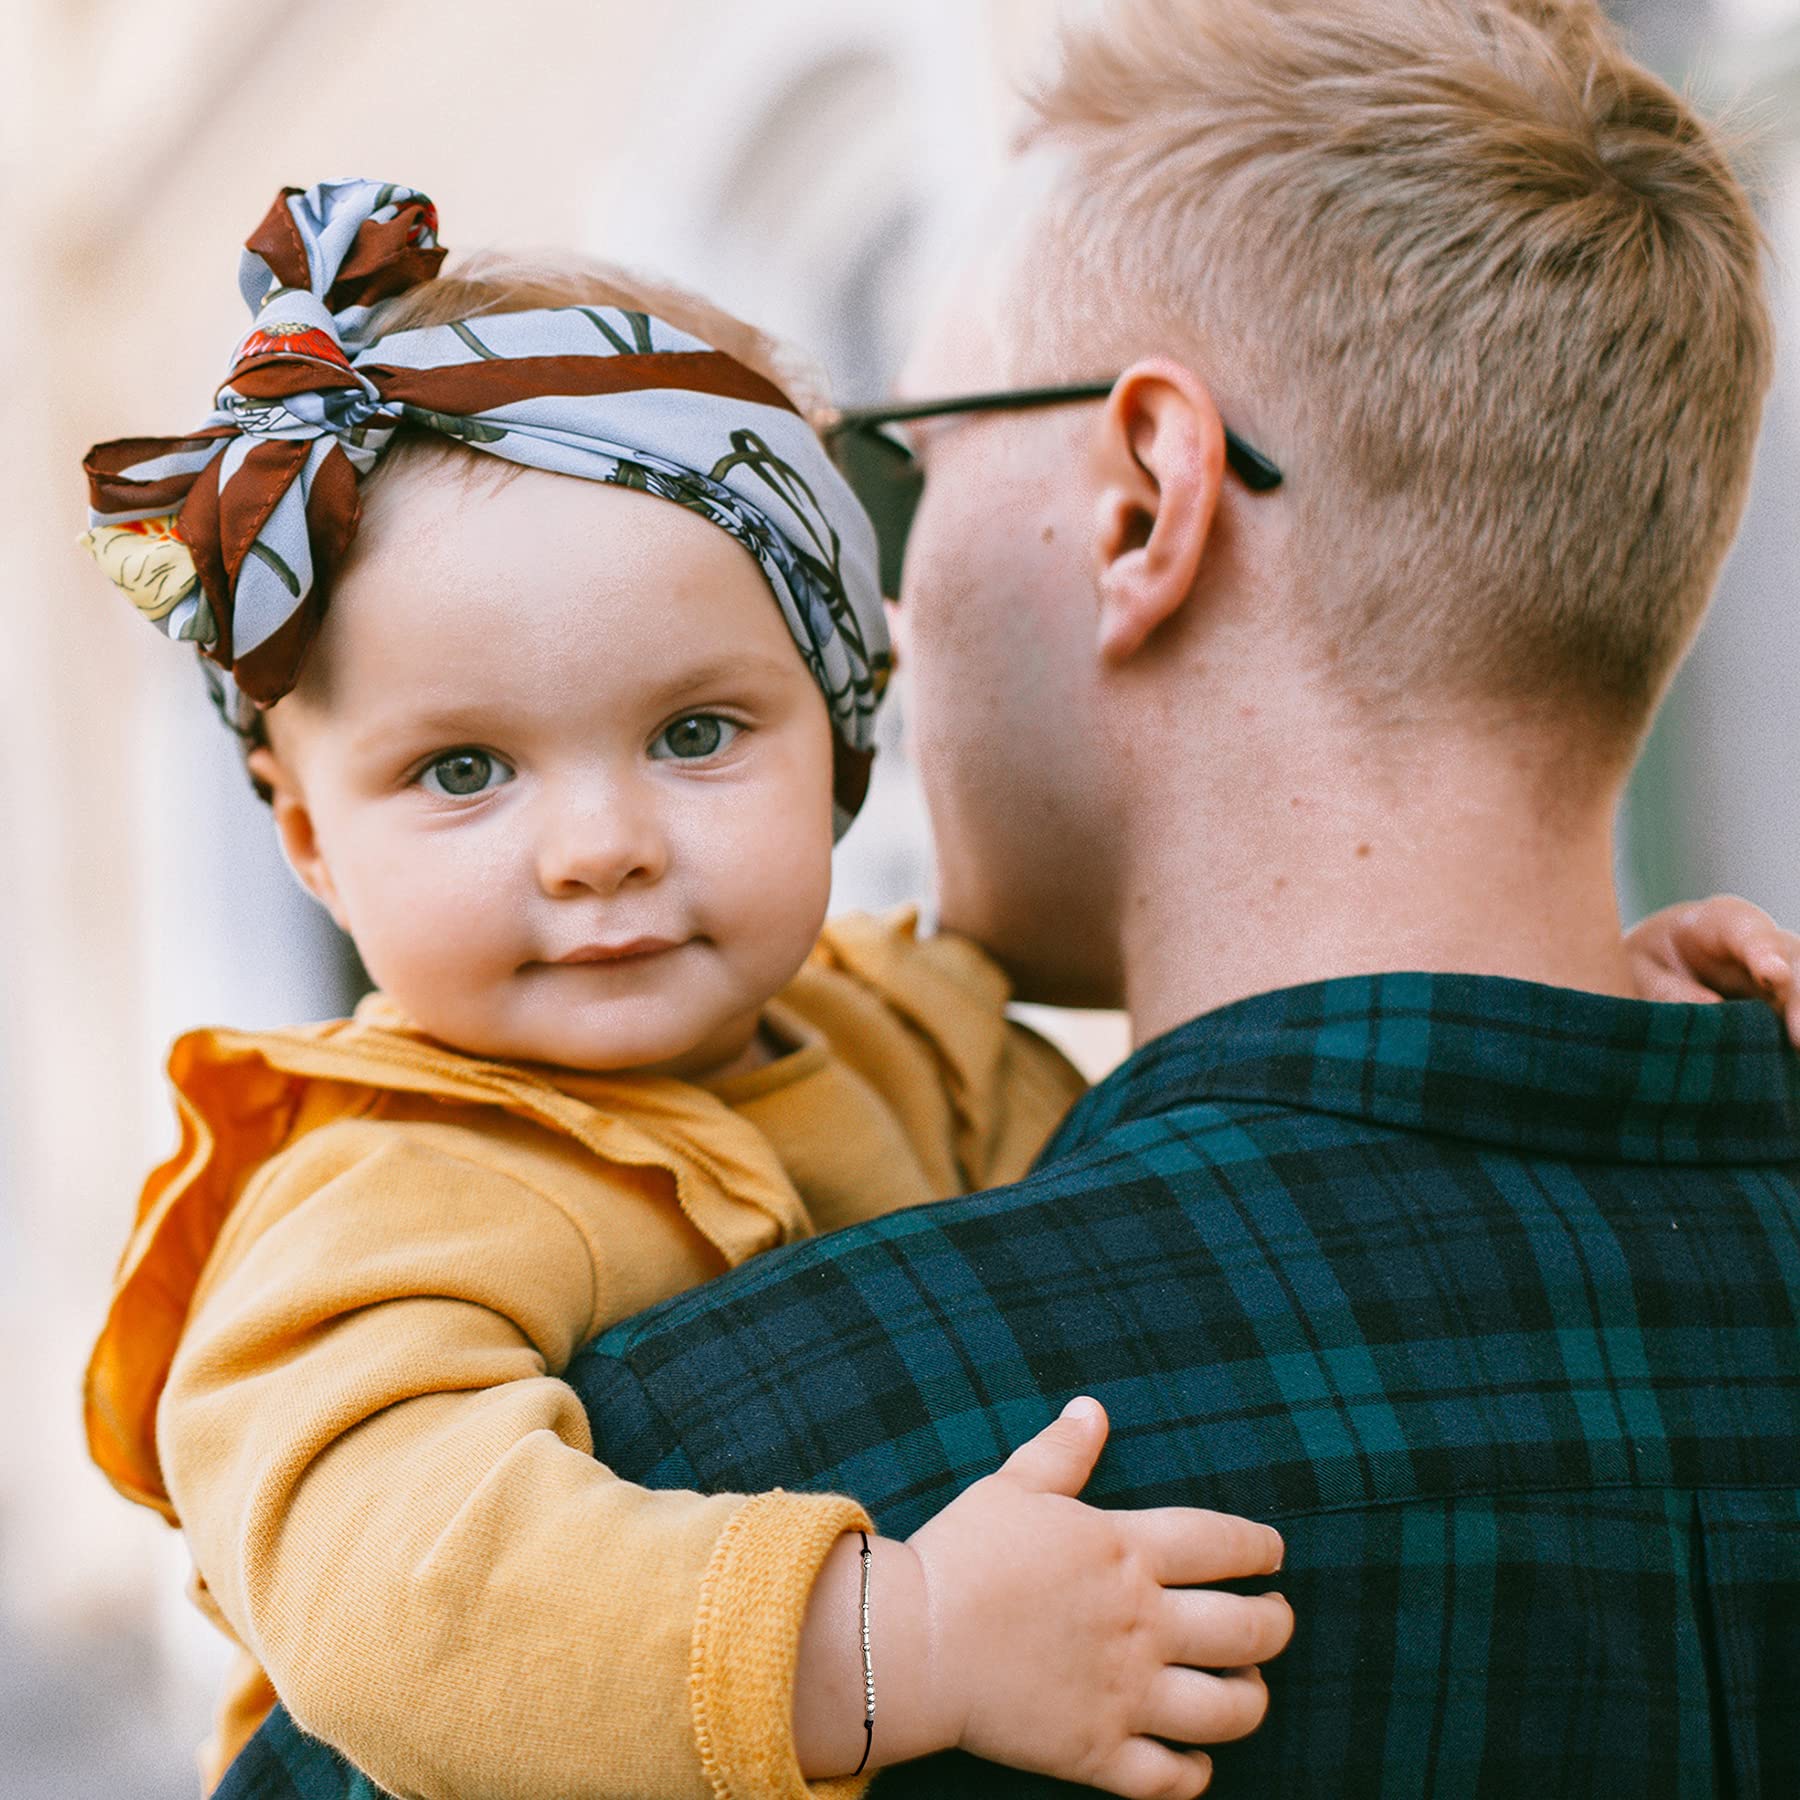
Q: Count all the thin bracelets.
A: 1